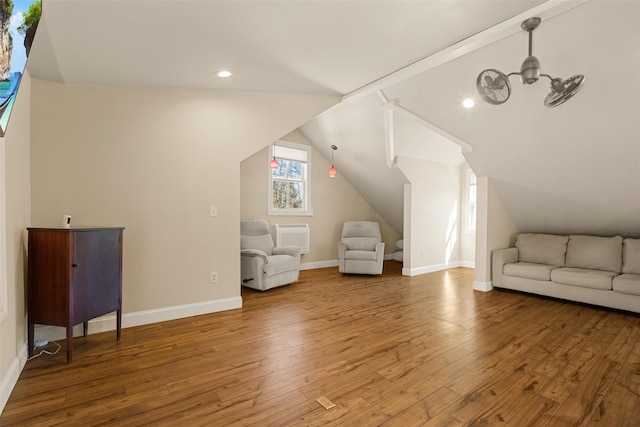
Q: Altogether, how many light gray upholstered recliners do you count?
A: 2